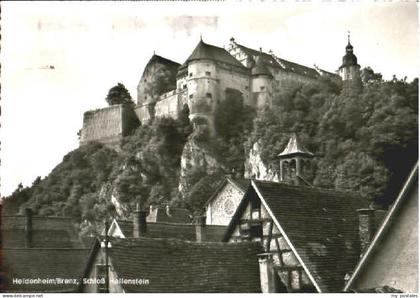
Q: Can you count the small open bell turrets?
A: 1